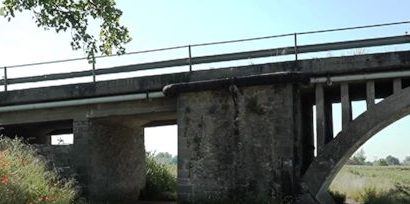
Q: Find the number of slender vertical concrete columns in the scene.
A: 4